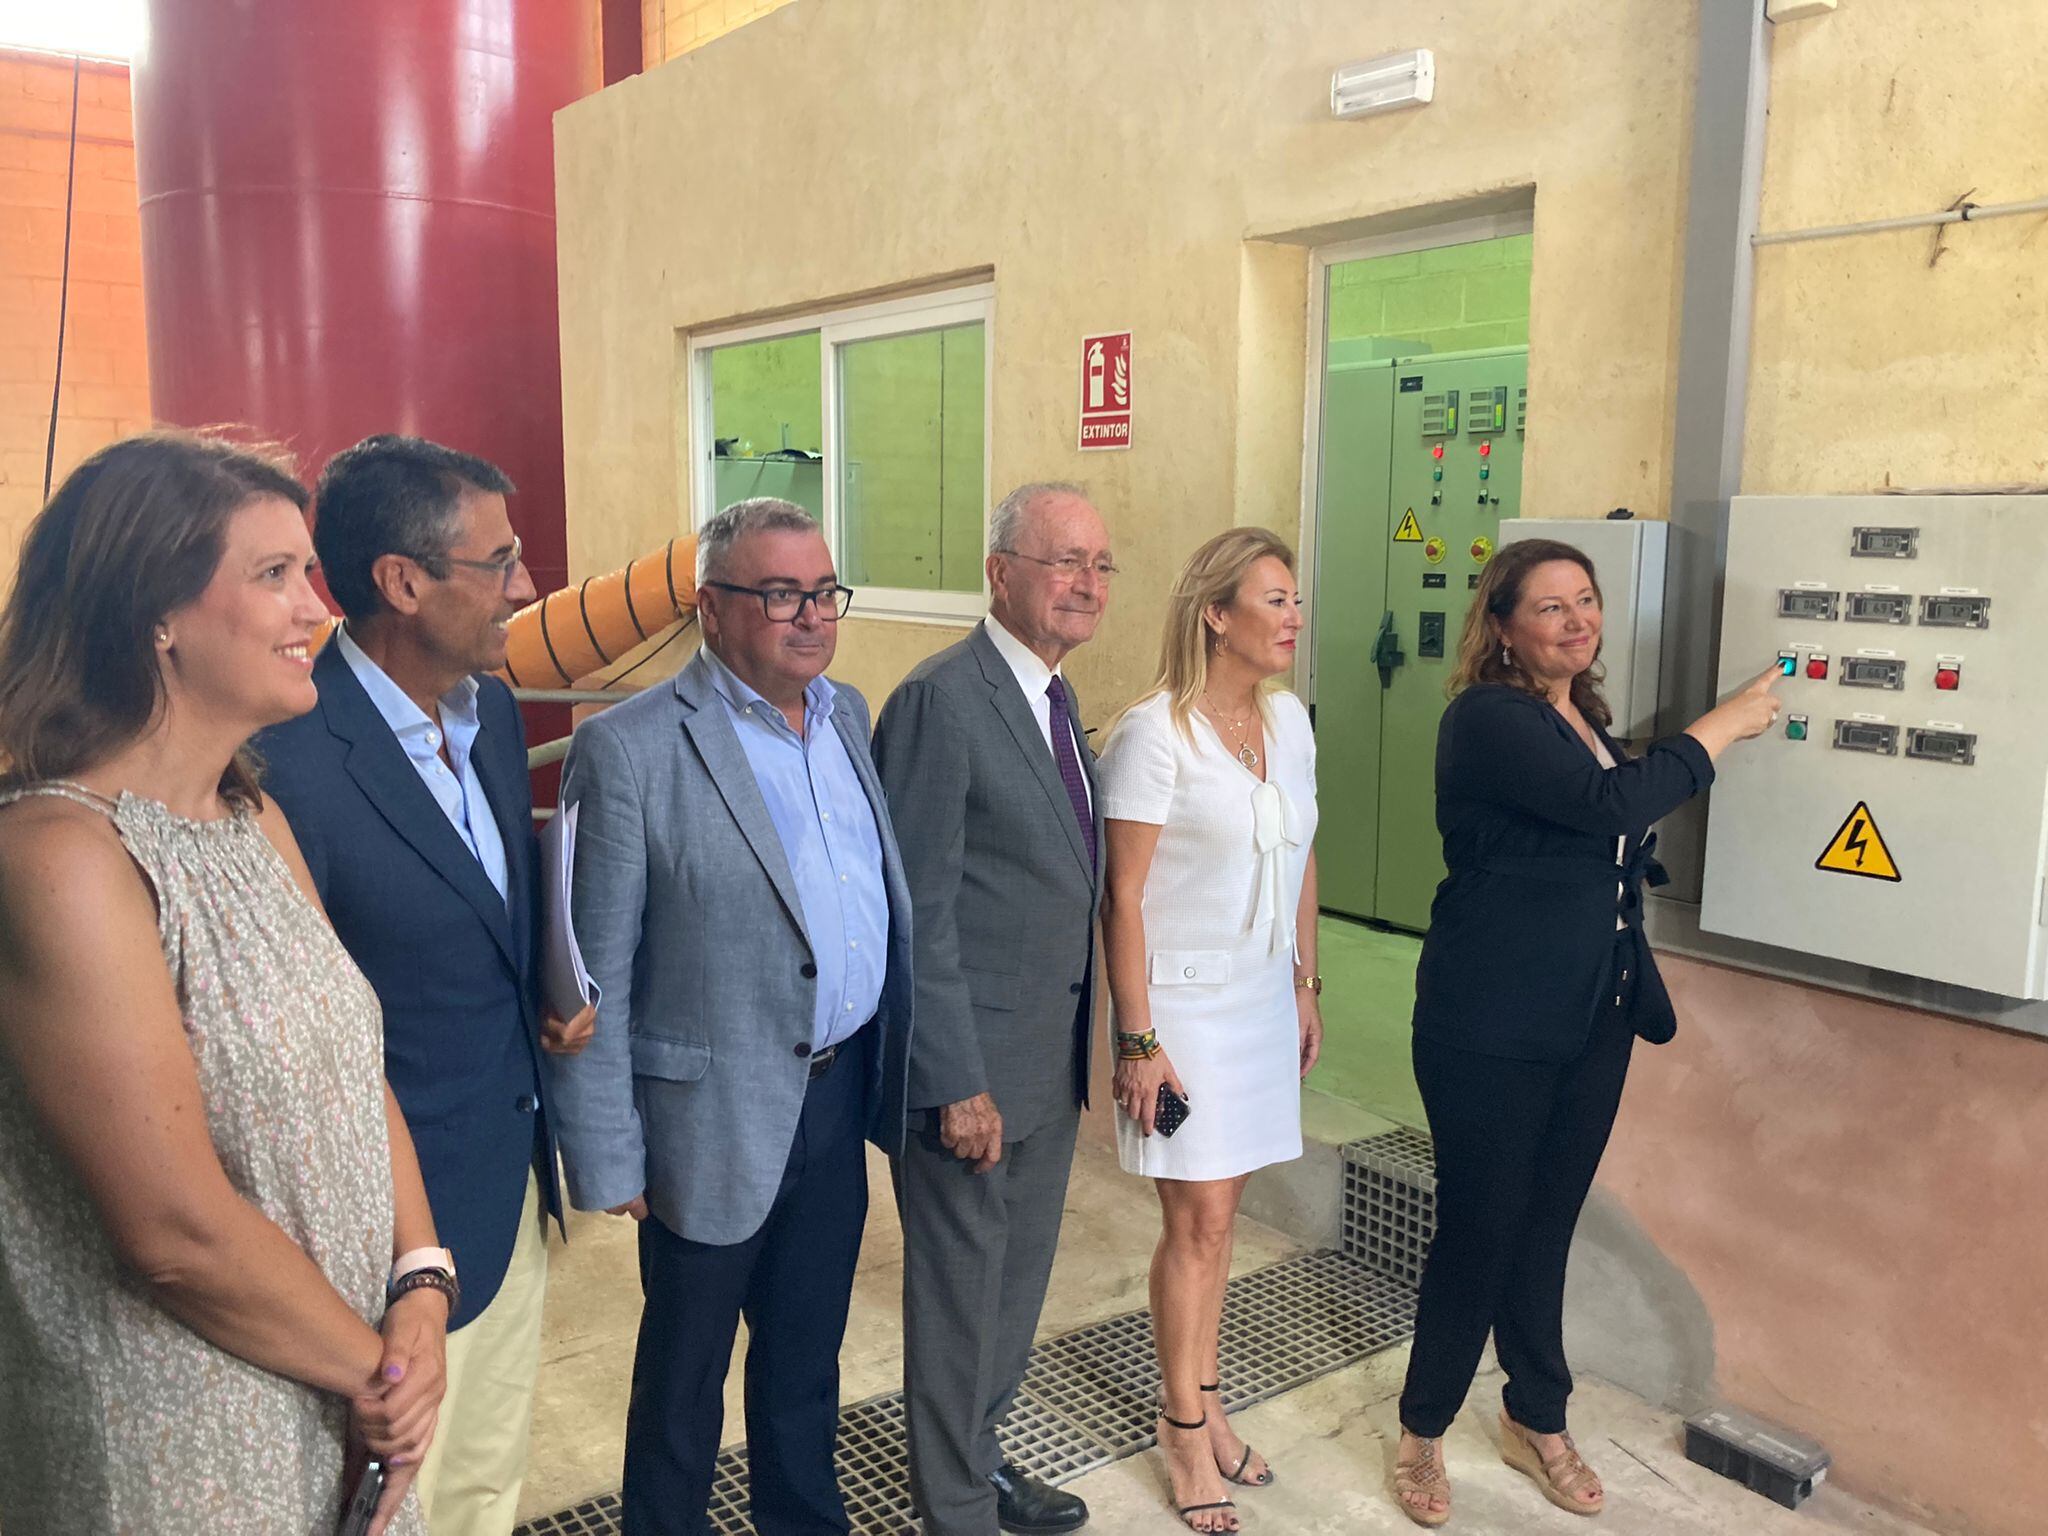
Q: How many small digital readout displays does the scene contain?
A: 7